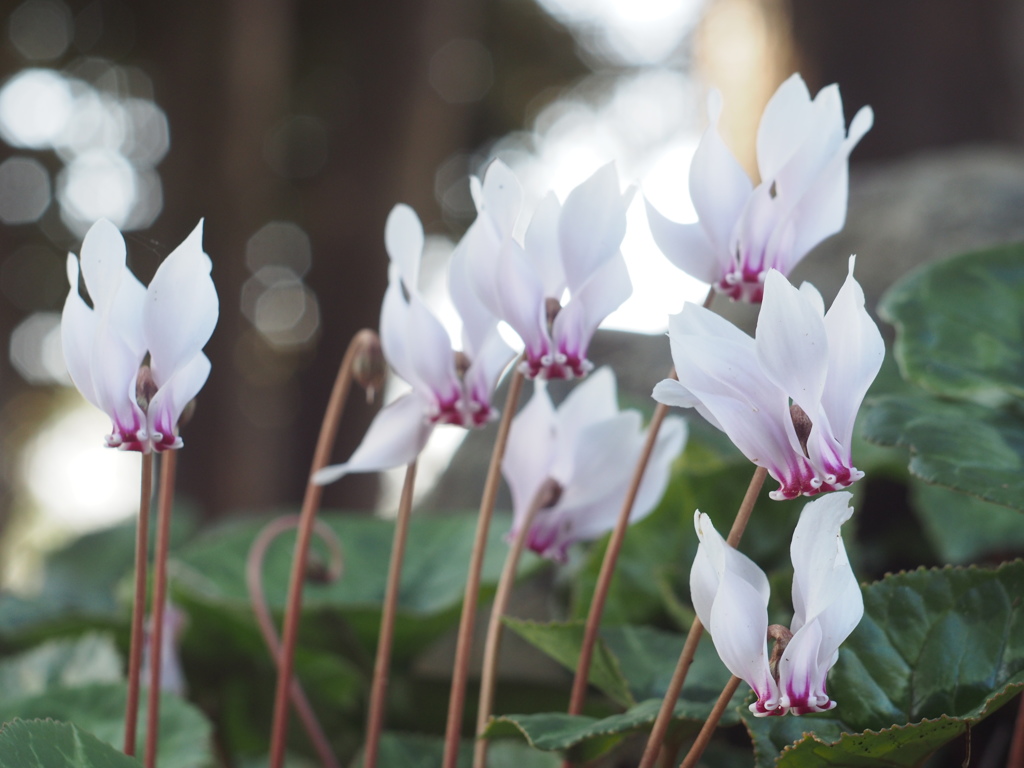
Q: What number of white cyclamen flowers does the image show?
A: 7